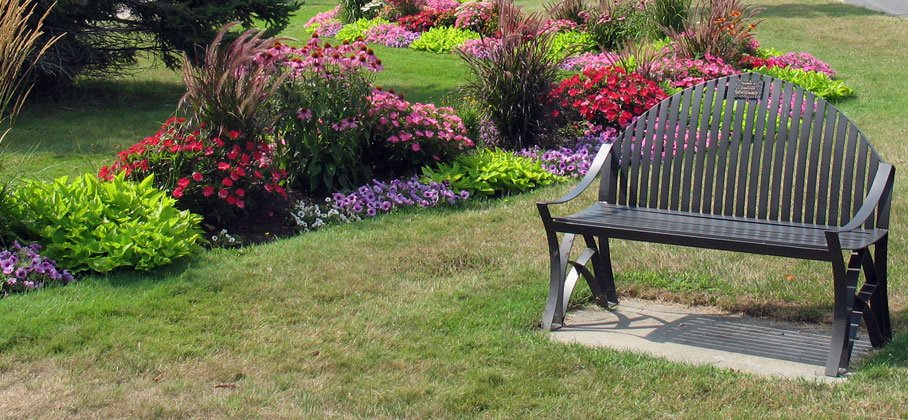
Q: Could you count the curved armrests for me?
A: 2